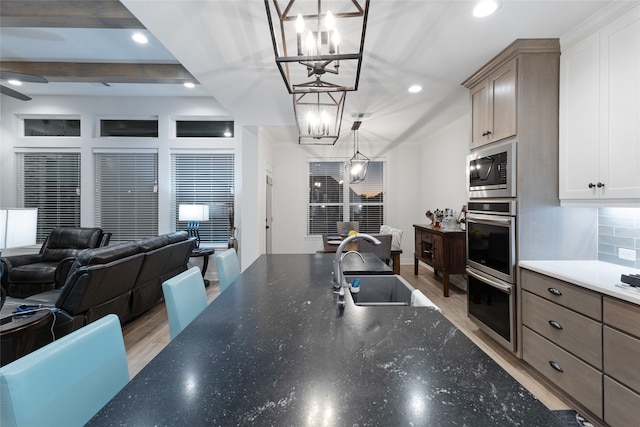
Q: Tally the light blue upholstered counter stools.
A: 3